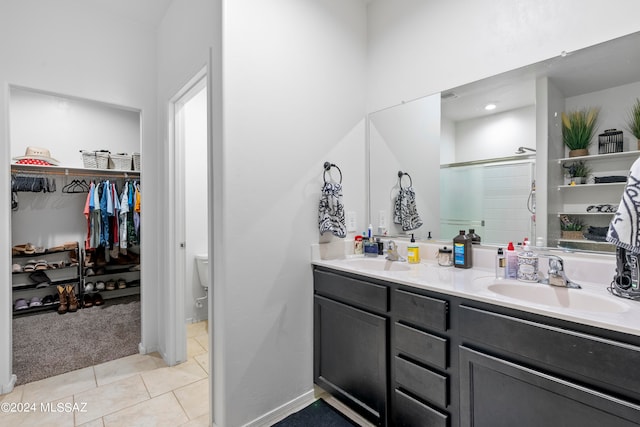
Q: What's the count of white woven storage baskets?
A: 3